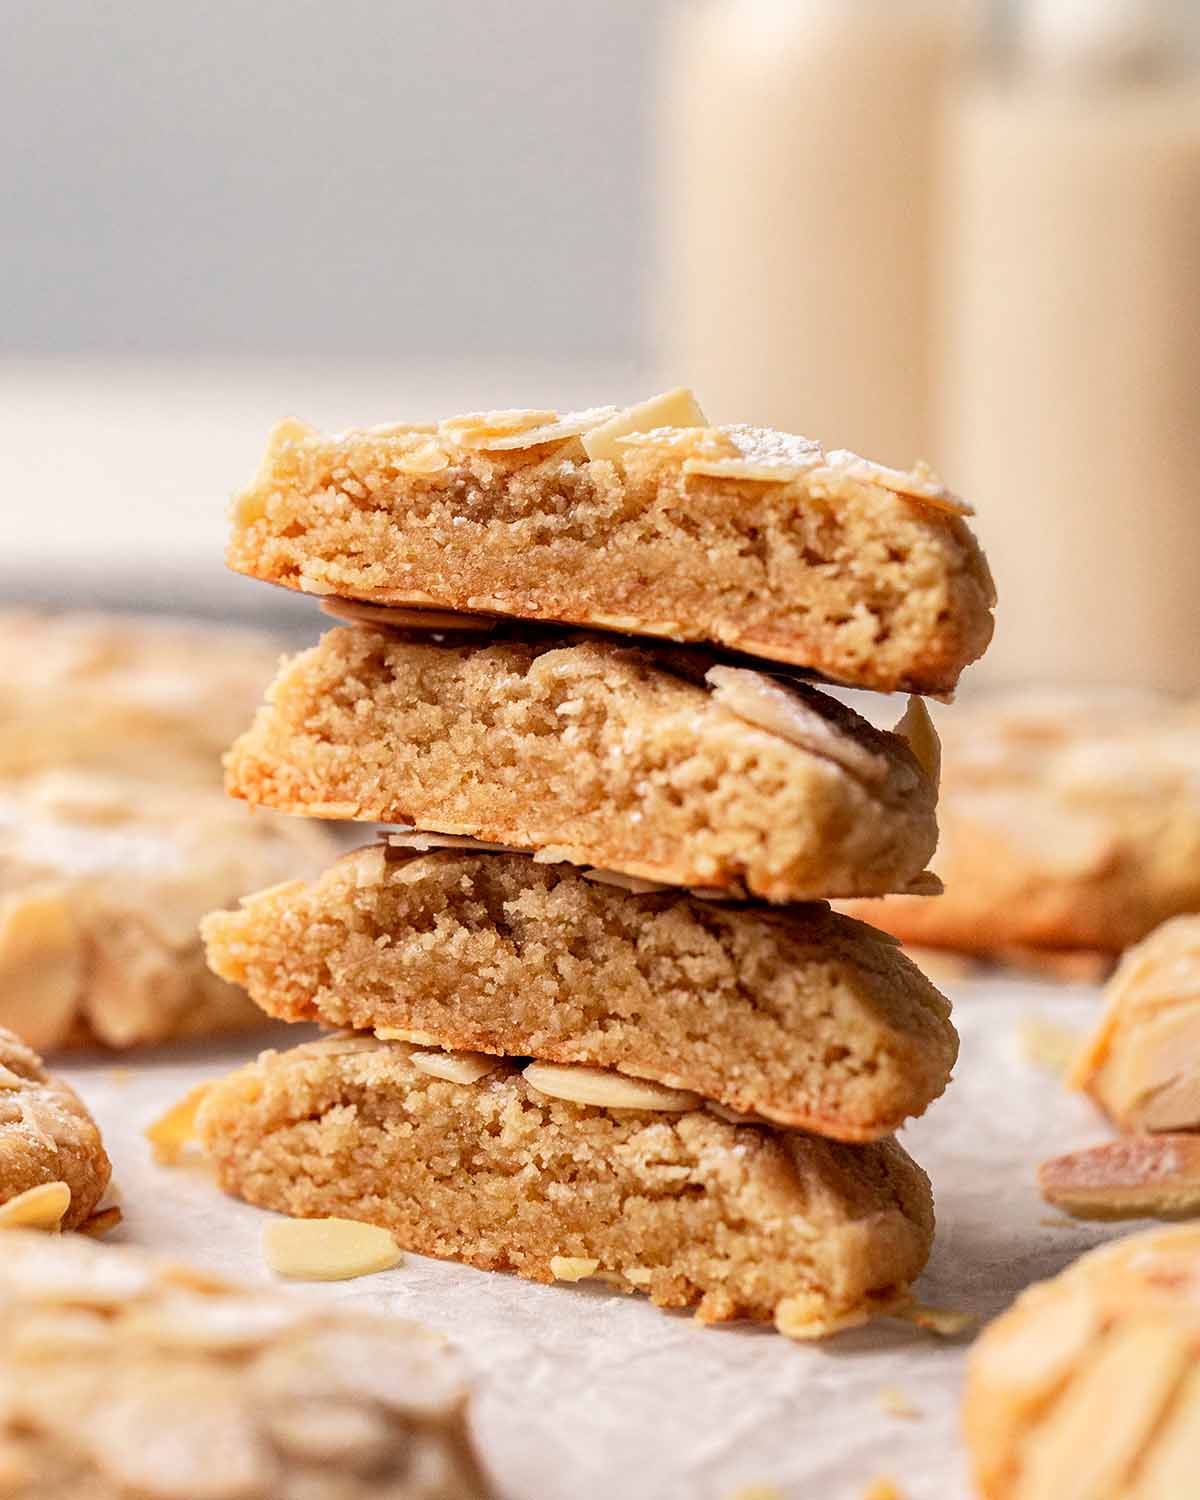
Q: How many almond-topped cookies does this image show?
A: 11